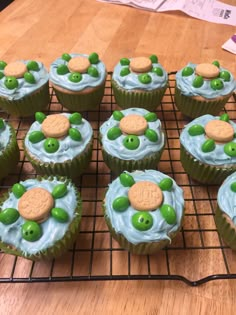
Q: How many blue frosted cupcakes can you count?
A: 11